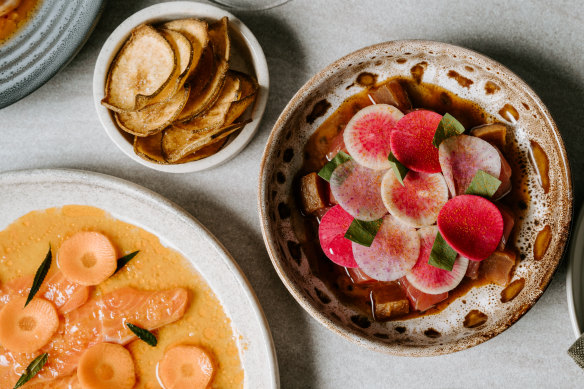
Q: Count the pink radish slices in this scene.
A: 9